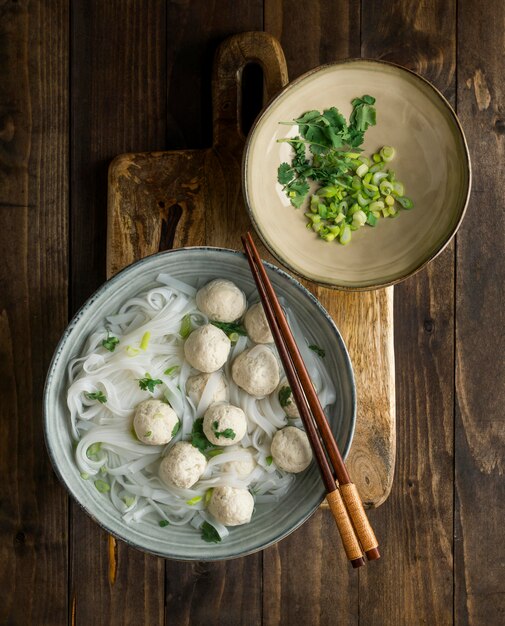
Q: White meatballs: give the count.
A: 12